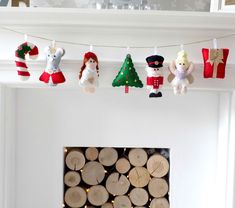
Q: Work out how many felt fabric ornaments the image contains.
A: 7